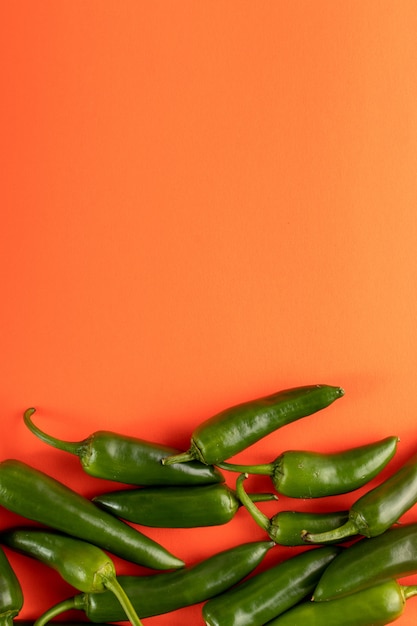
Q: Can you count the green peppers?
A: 13